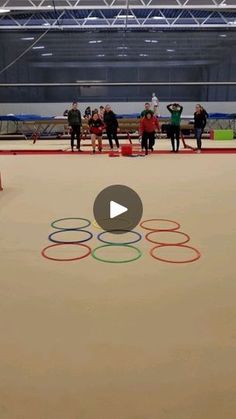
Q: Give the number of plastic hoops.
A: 9